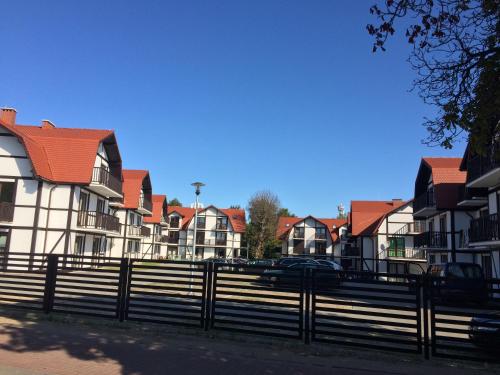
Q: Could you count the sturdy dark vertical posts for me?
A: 5